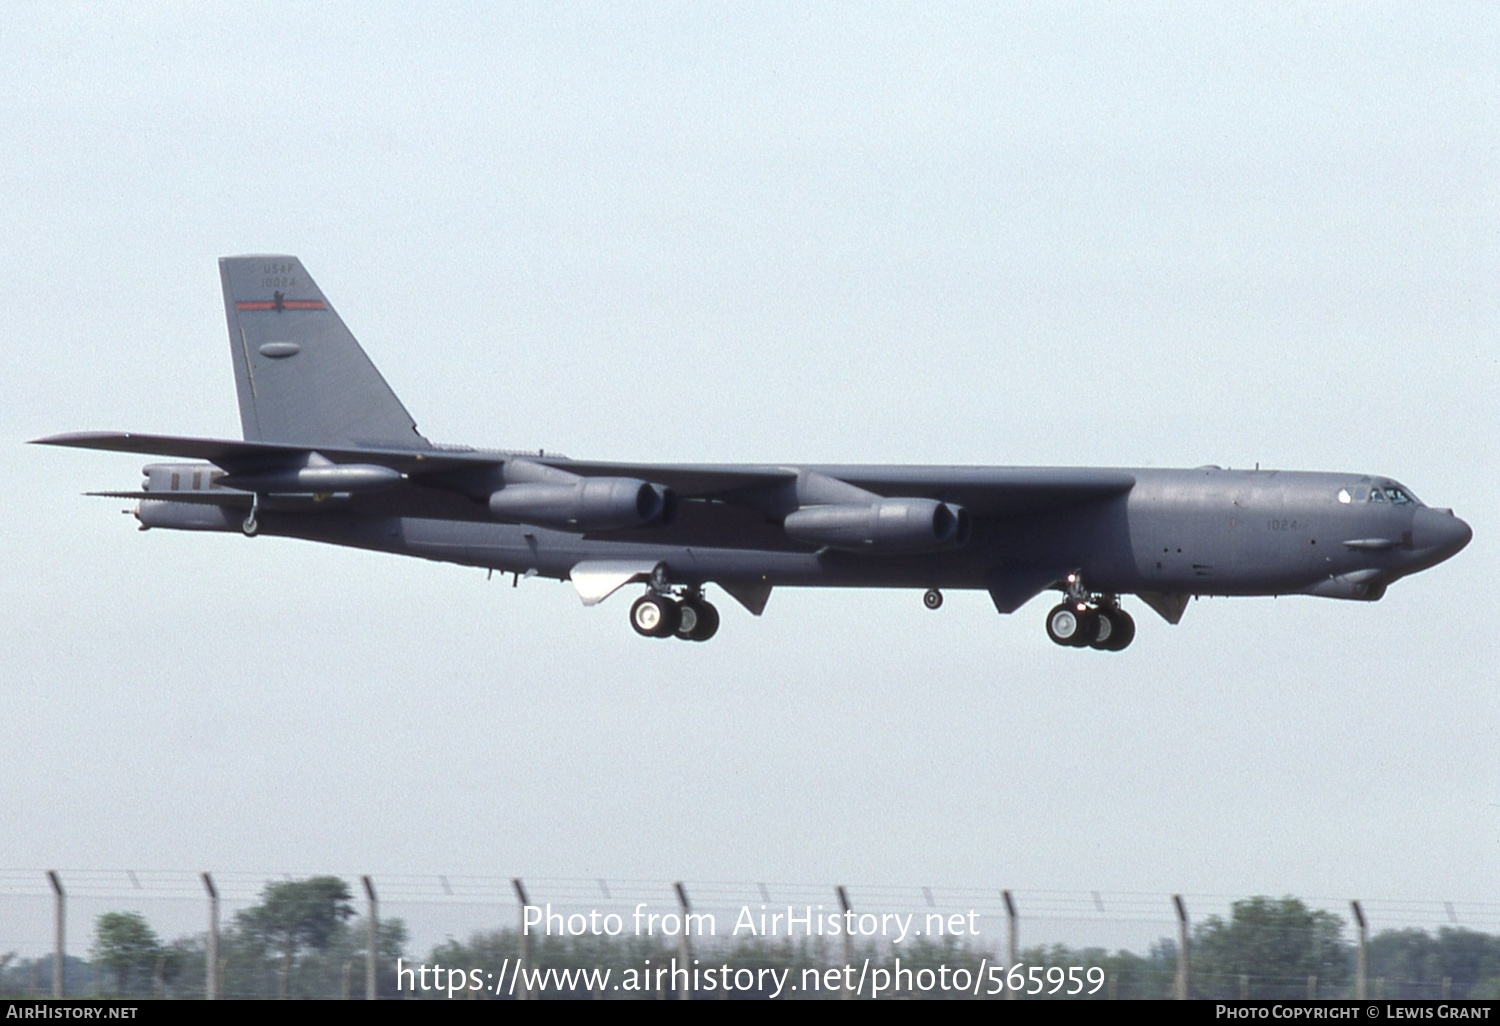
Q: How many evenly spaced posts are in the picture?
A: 9